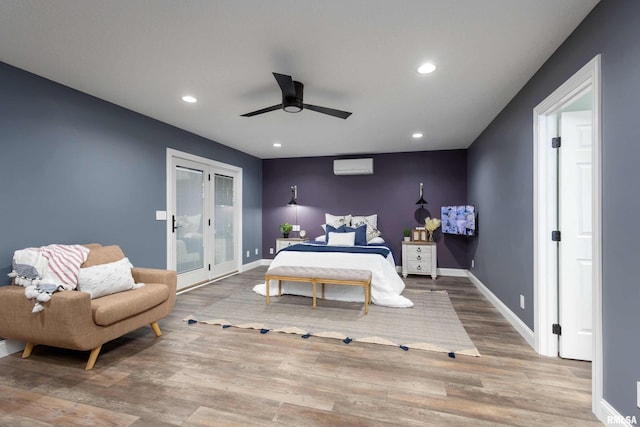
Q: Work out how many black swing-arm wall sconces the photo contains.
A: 2